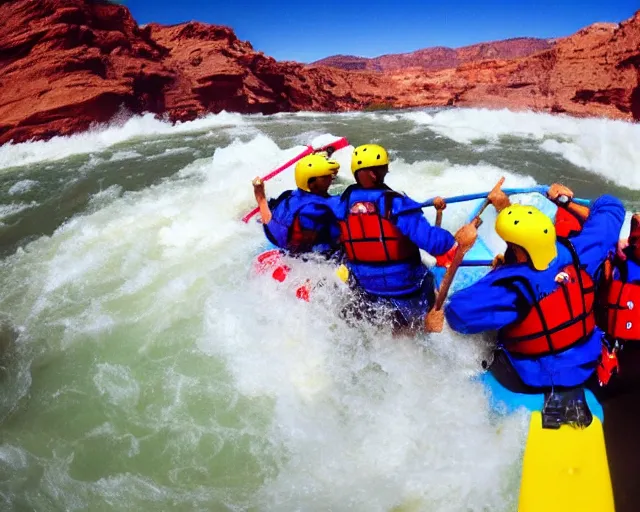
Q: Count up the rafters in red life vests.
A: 4